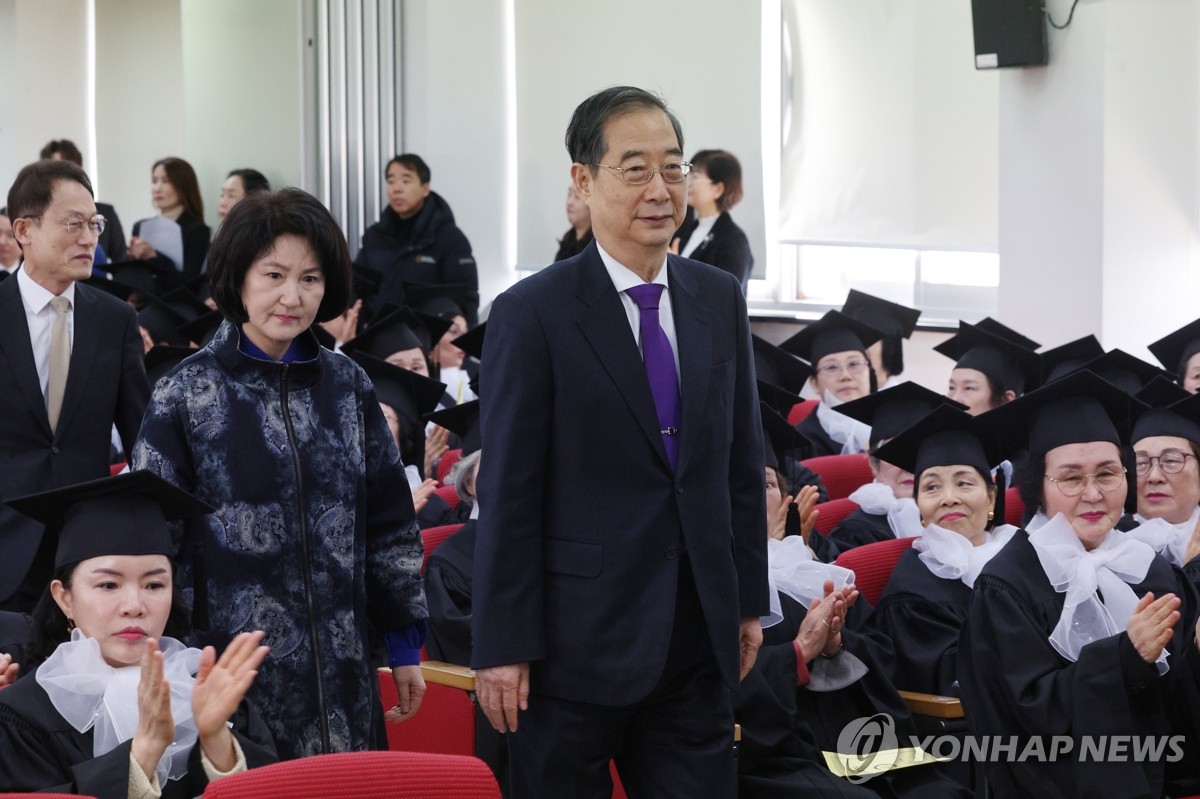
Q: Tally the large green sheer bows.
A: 0